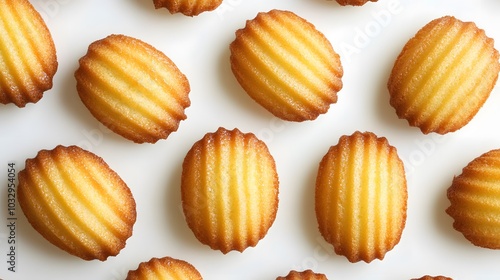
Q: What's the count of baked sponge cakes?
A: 13